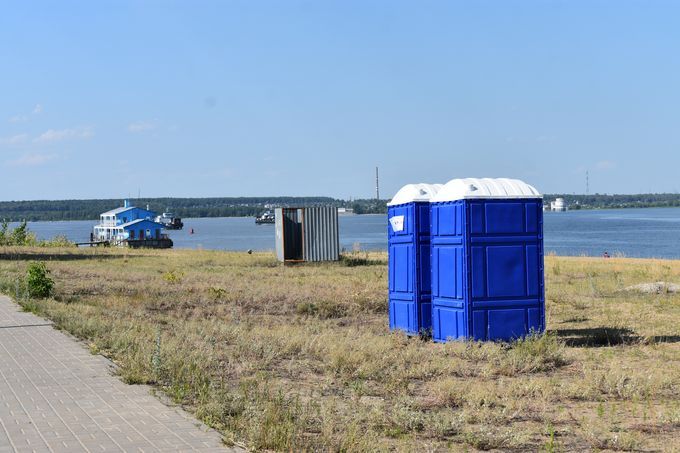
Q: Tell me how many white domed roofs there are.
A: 2